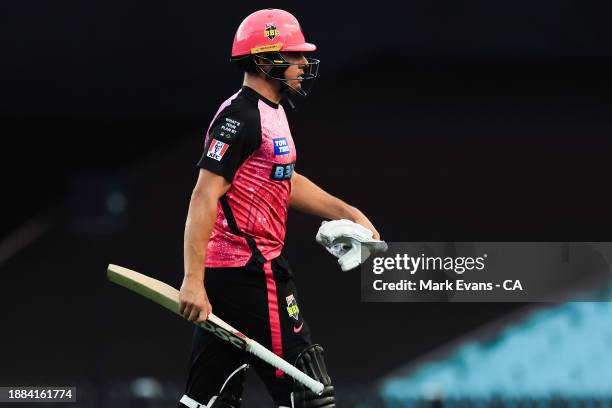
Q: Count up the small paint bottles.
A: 0